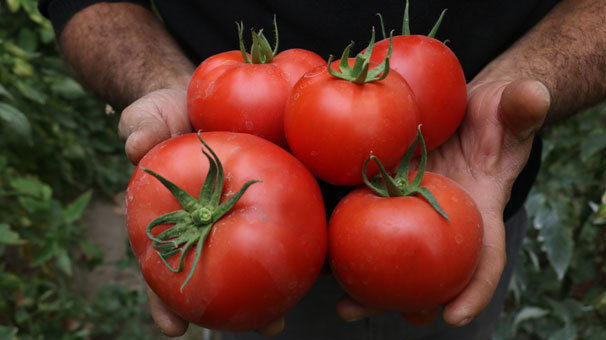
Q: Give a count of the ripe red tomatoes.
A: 5